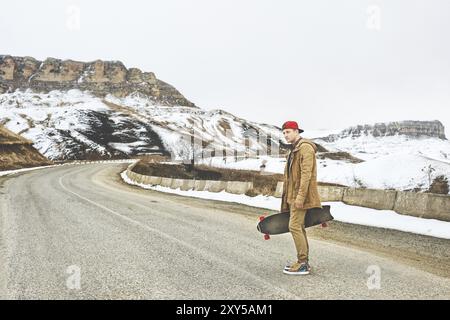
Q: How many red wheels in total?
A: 3